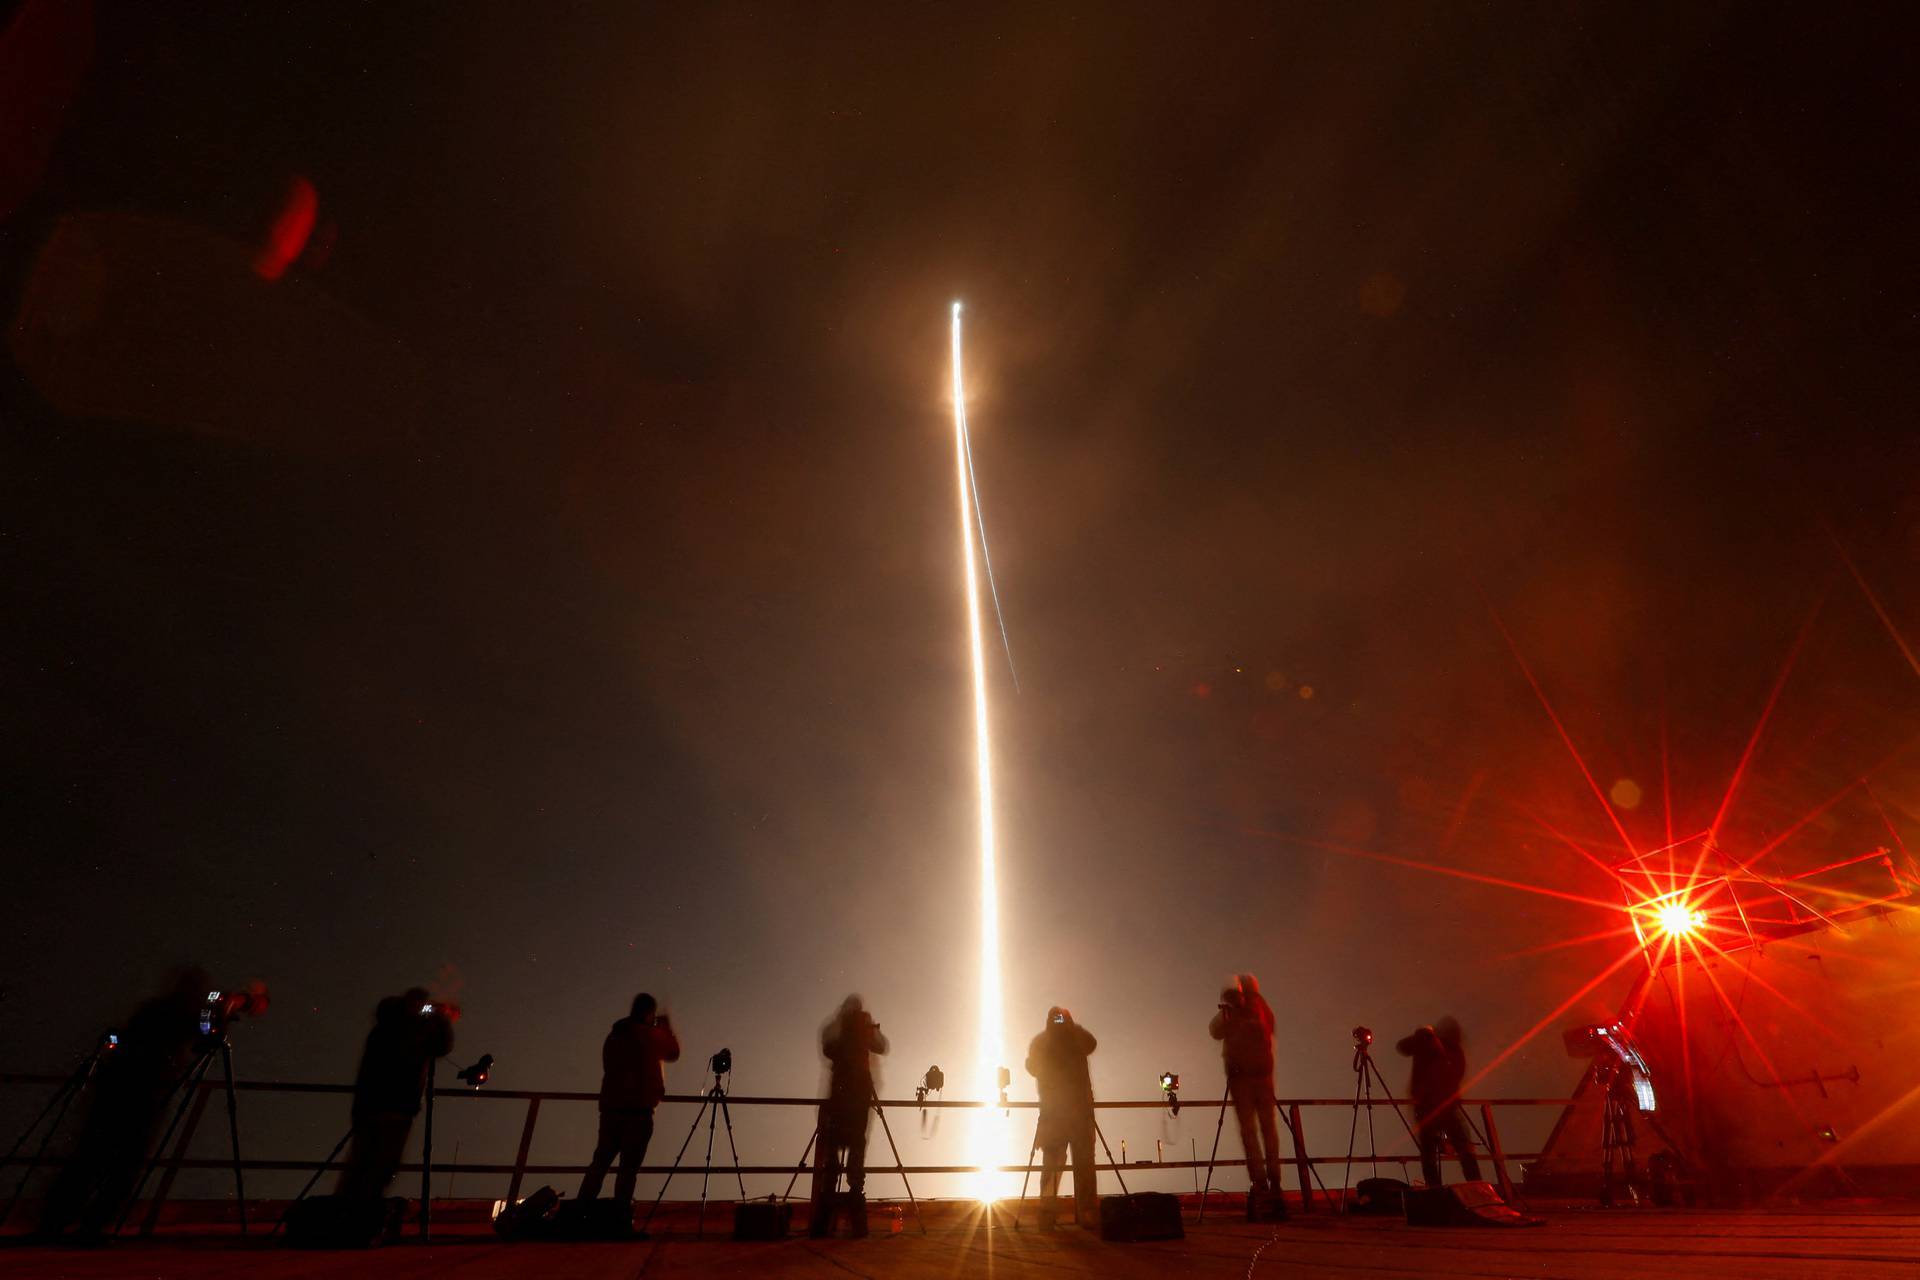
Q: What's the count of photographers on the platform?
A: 7